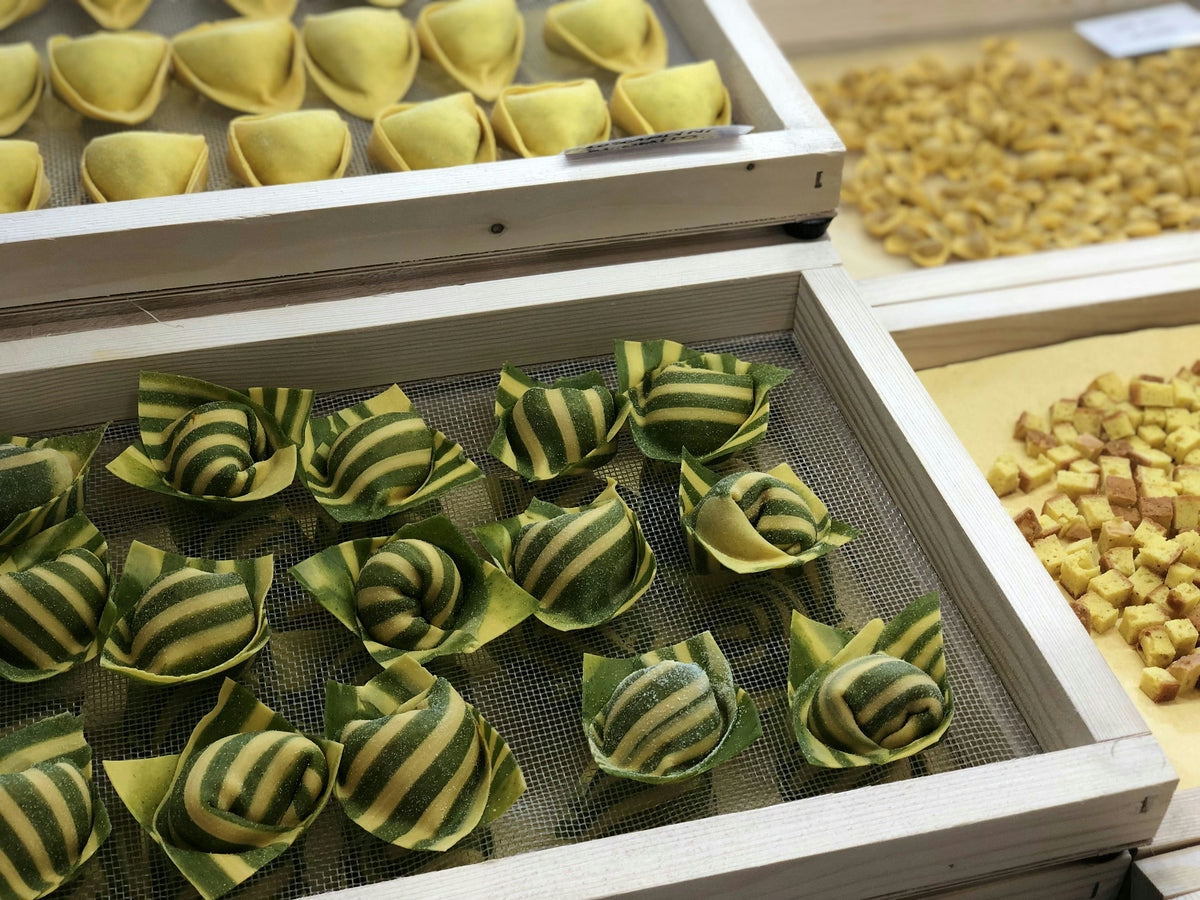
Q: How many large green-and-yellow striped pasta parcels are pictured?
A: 15